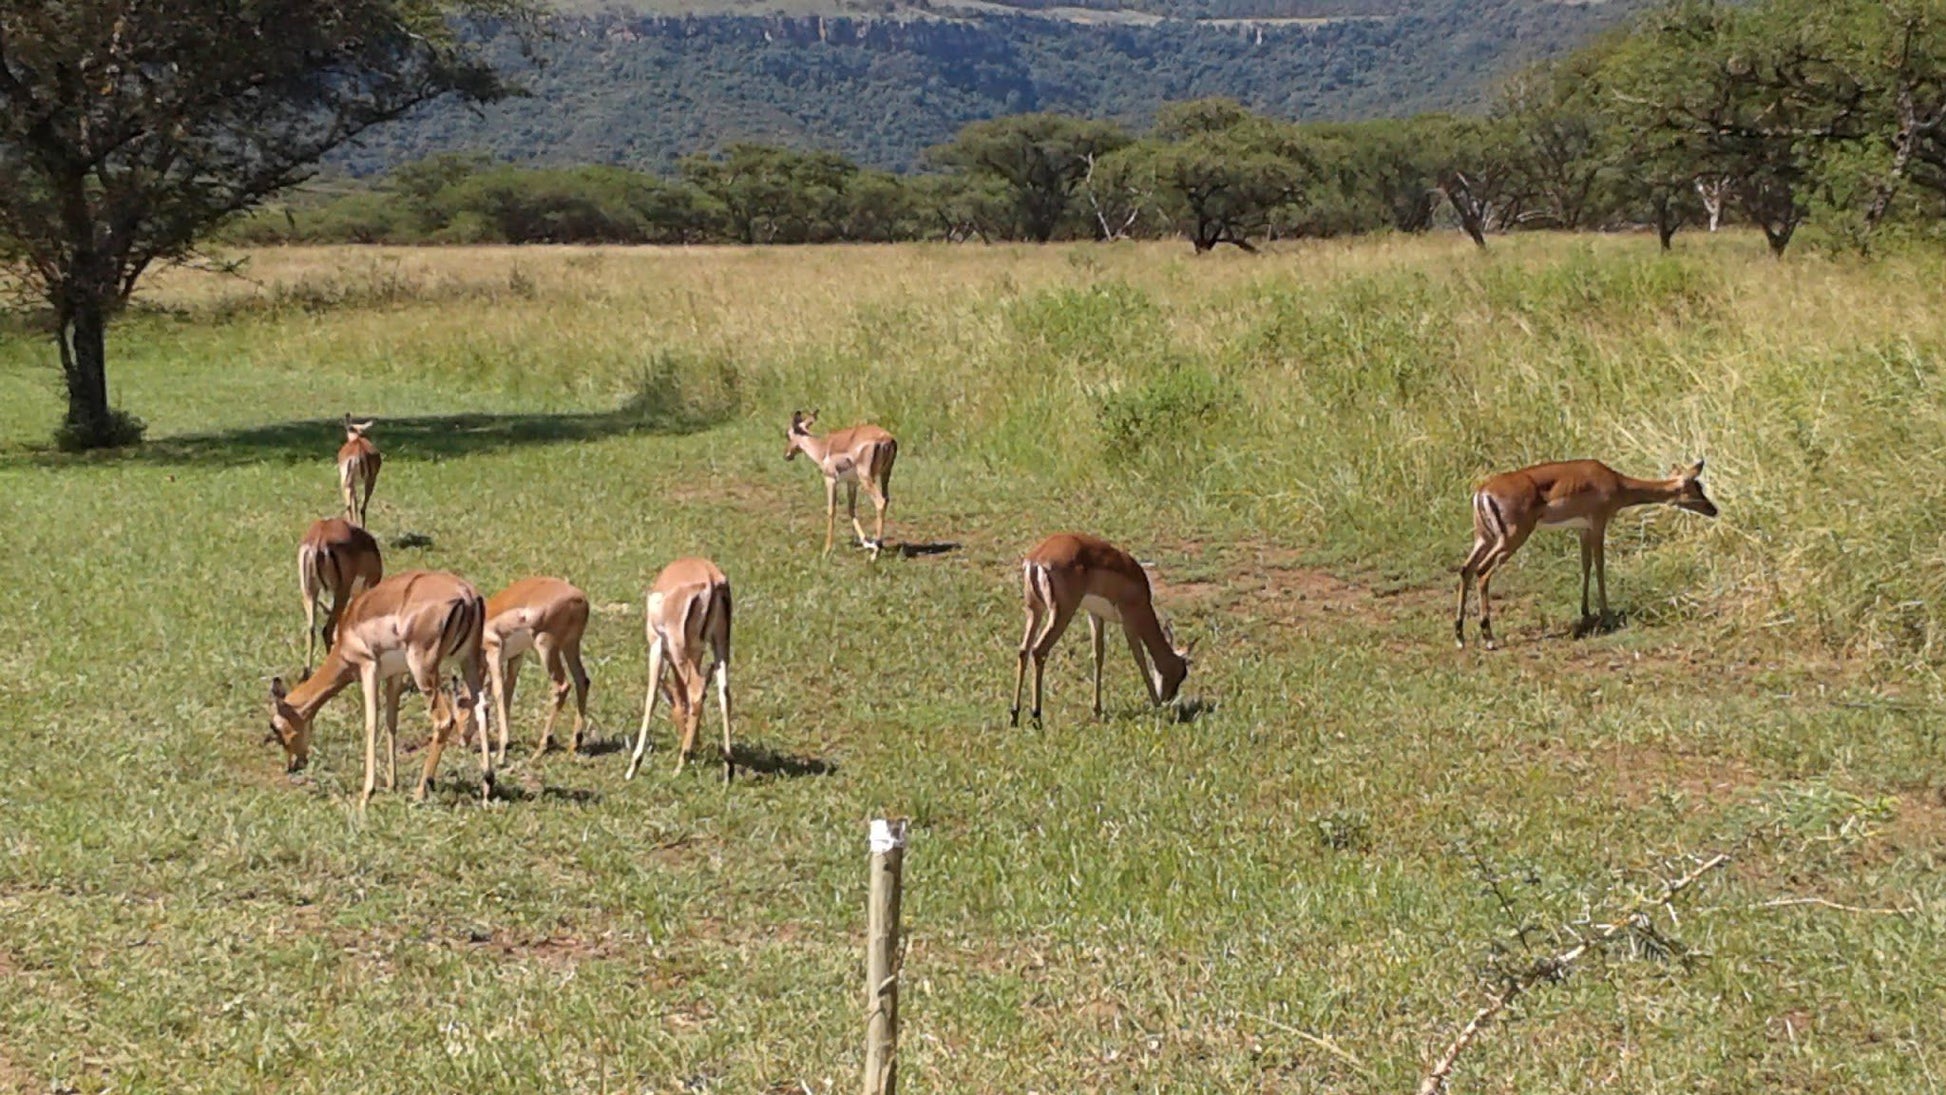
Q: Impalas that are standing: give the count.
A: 8